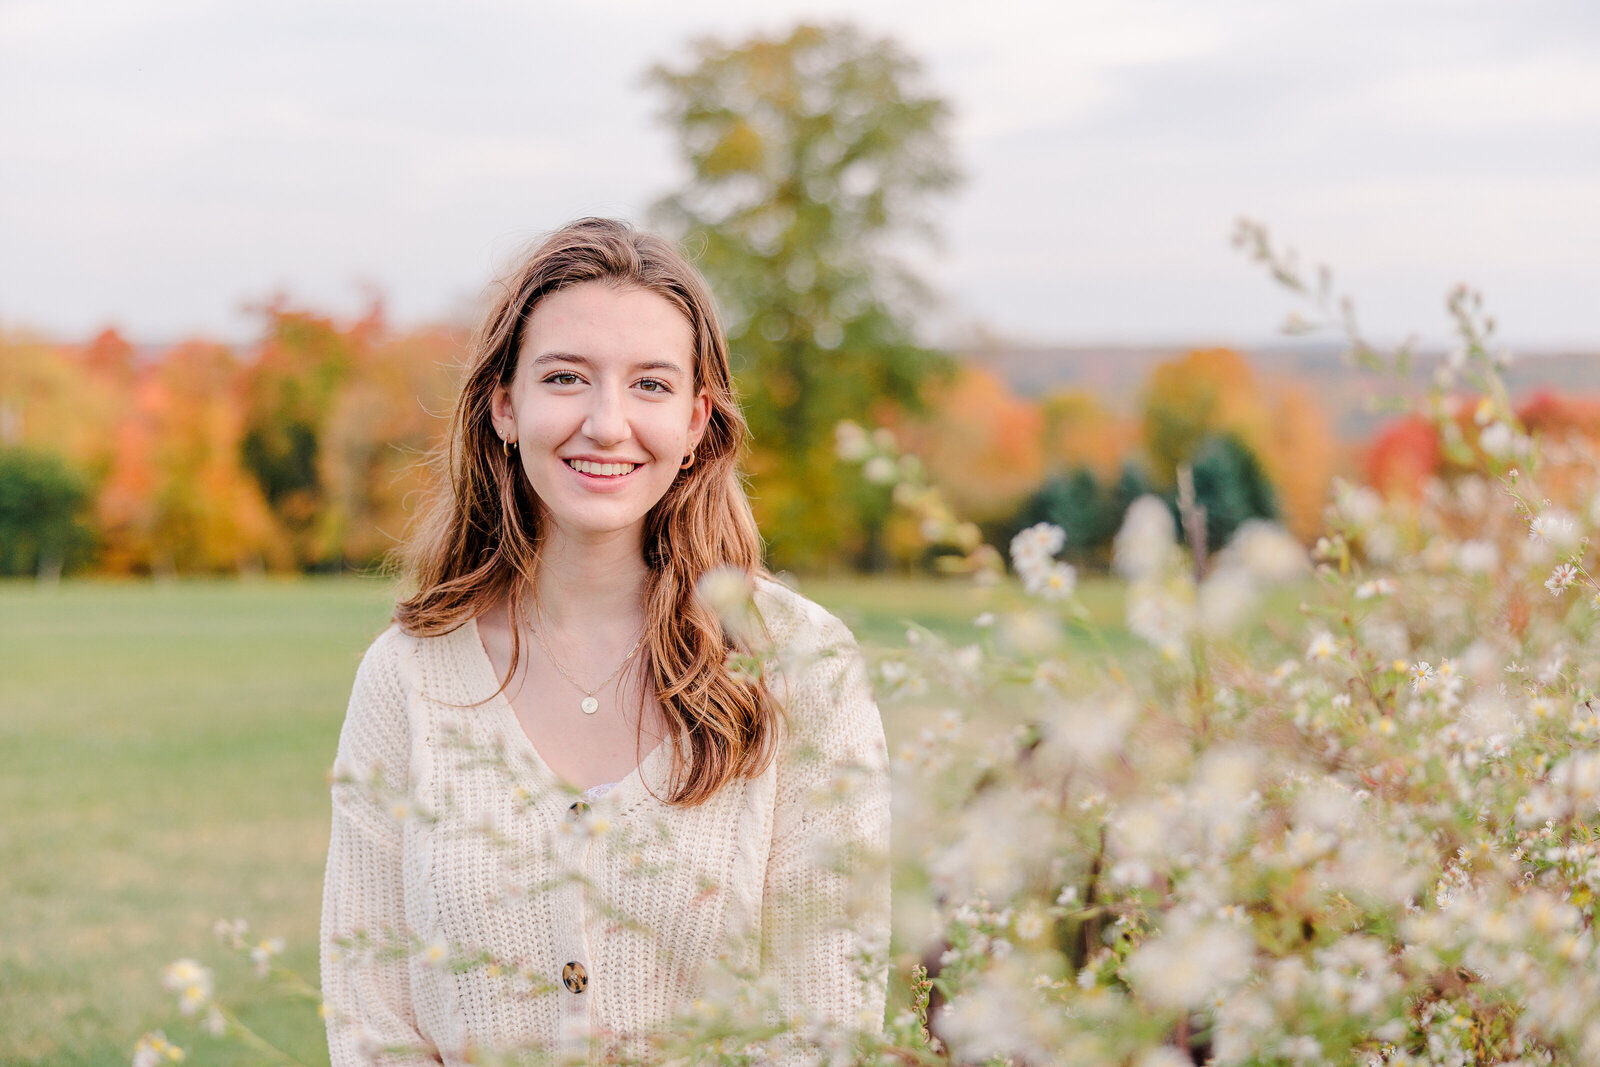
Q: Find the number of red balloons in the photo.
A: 0